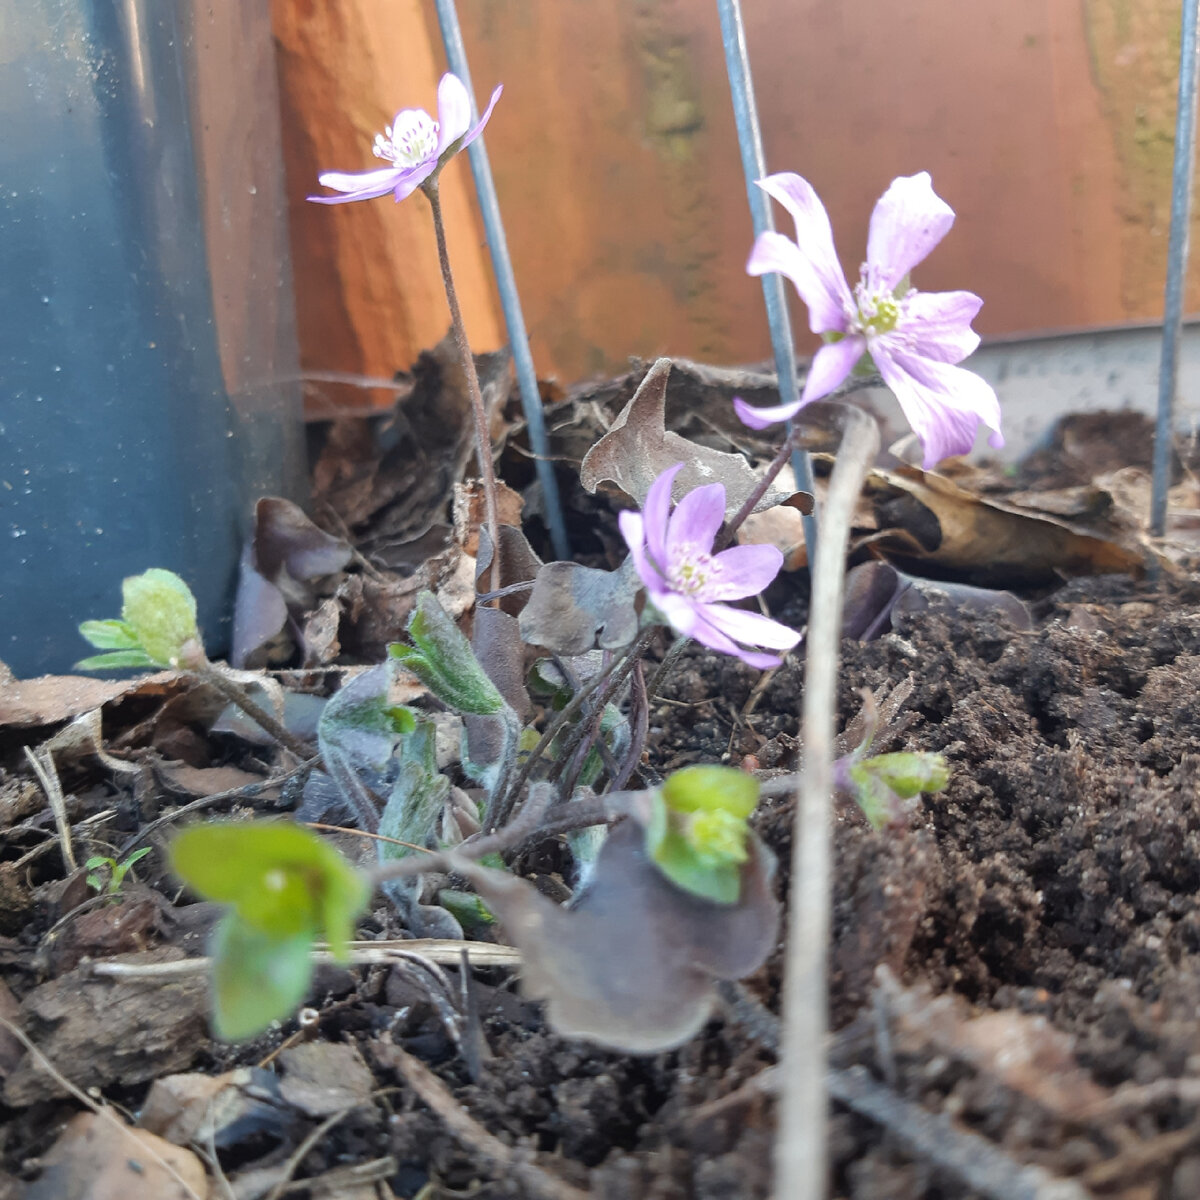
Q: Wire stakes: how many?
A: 3